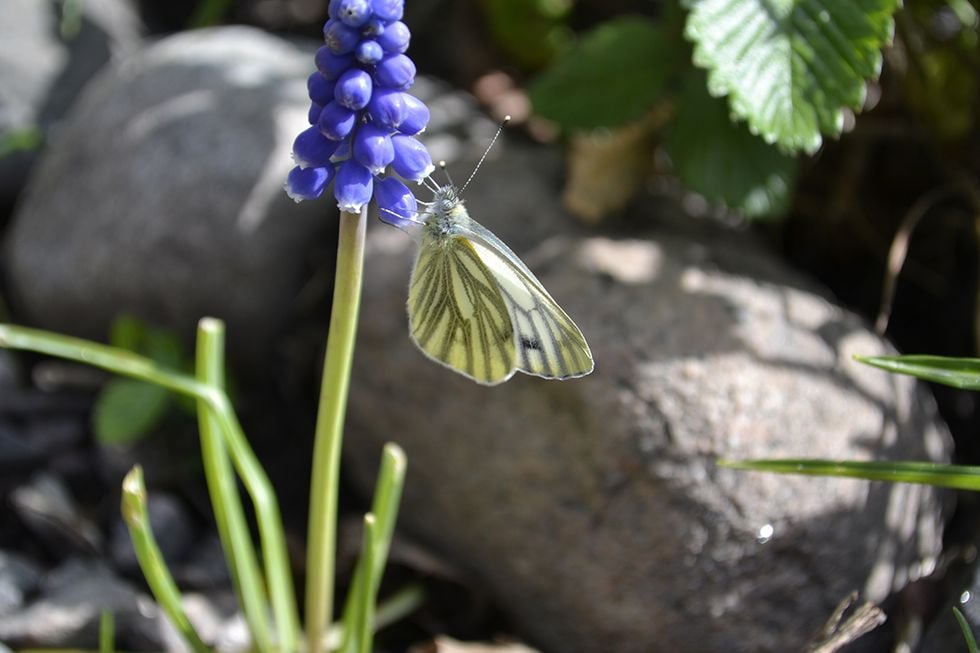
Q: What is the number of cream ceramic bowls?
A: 0